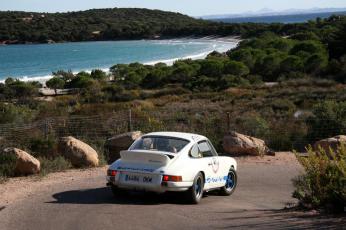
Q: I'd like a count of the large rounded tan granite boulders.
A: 5